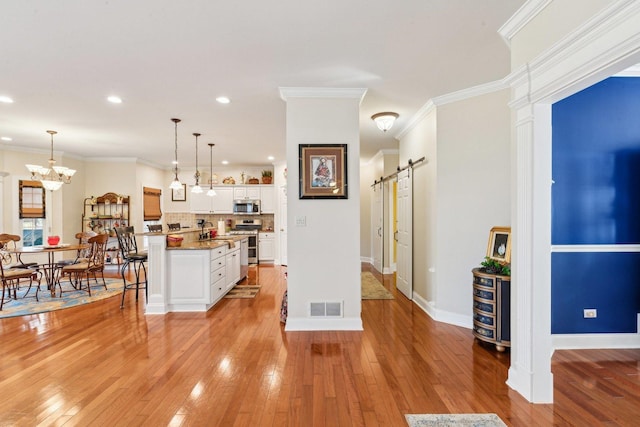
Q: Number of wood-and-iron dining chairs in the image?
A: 4